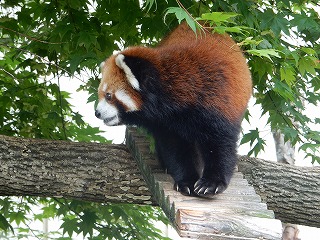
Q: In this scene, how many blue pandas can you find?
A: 0